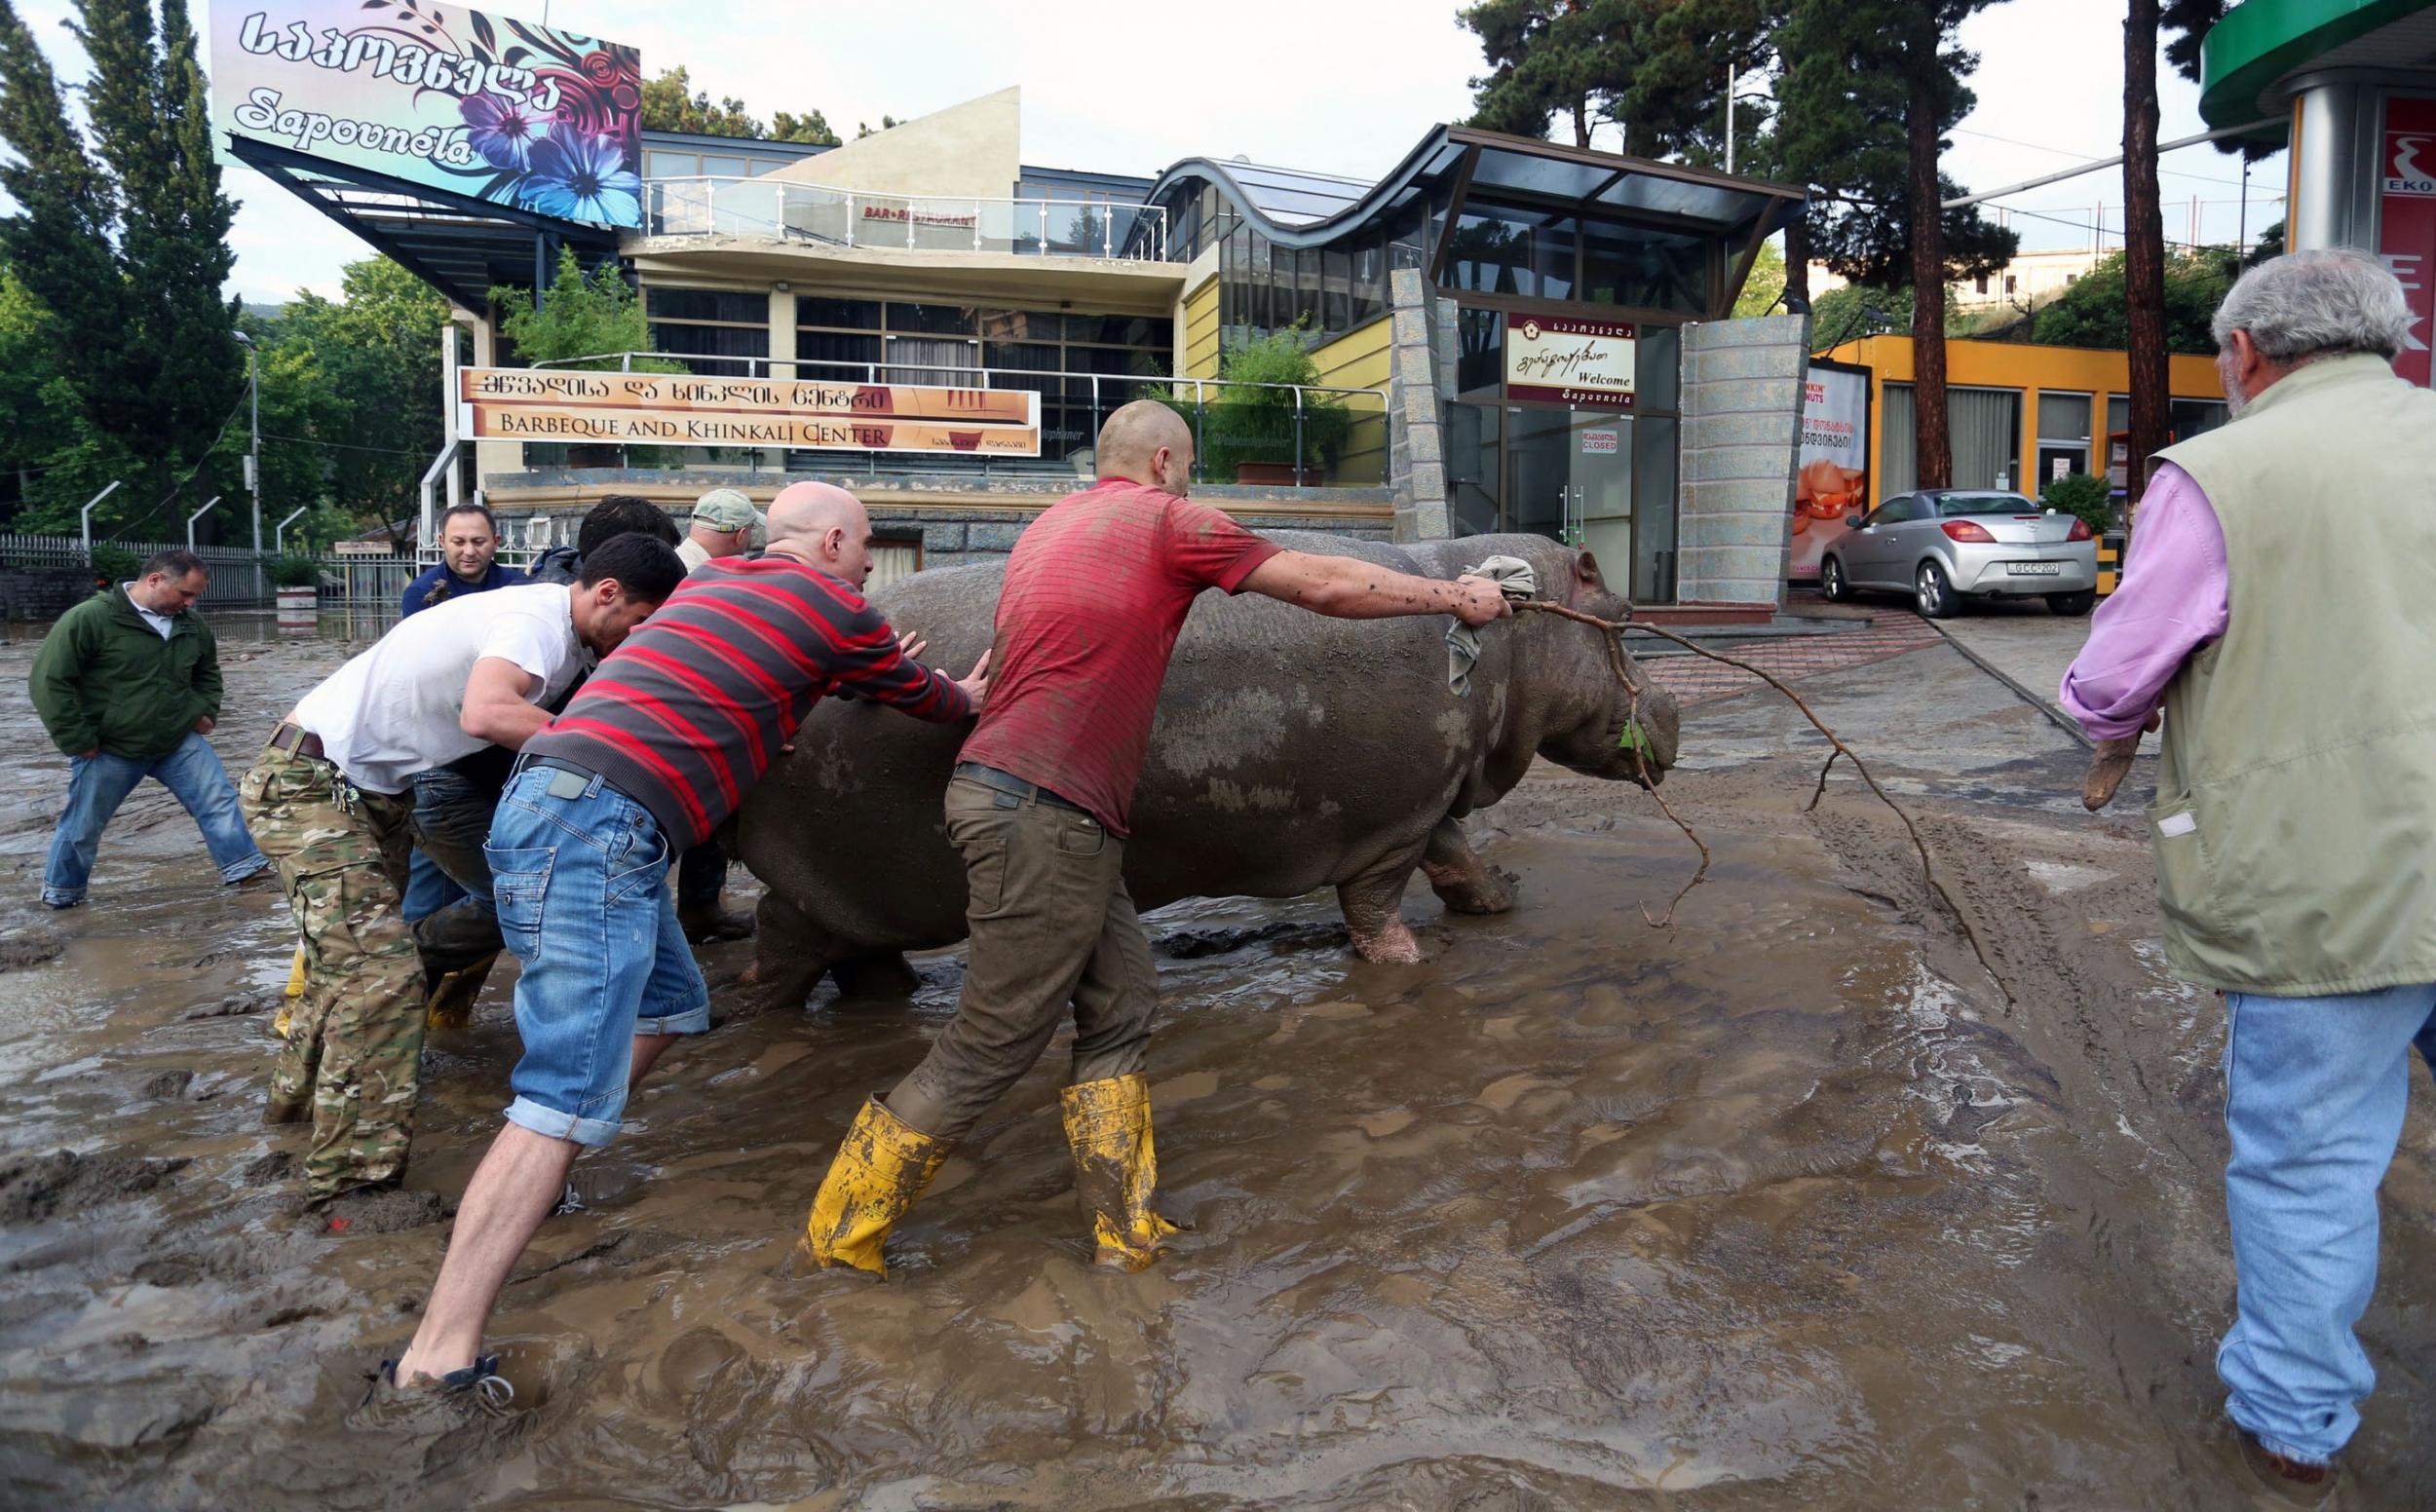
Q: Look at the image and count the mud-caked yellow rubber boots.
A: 4